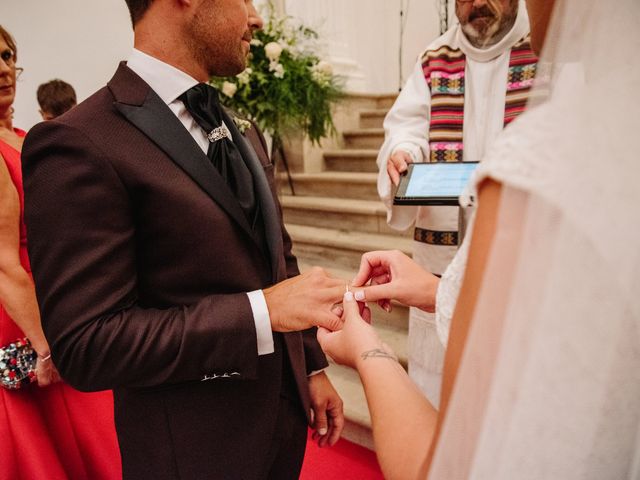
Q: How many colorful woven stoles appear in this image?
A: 1